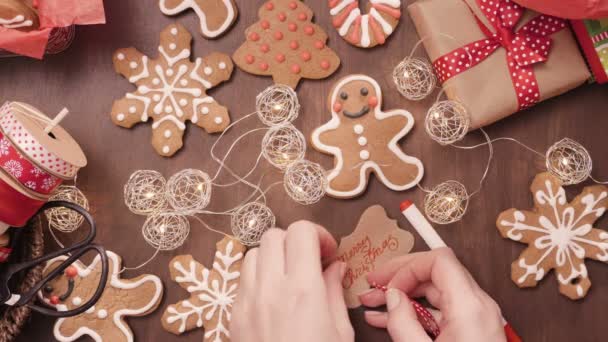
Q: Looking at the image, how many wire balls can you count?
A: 12